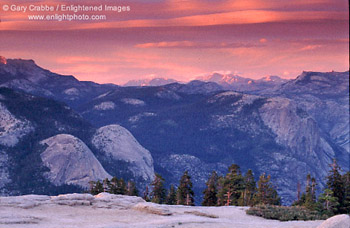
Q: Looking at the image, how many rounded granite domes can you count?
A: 2